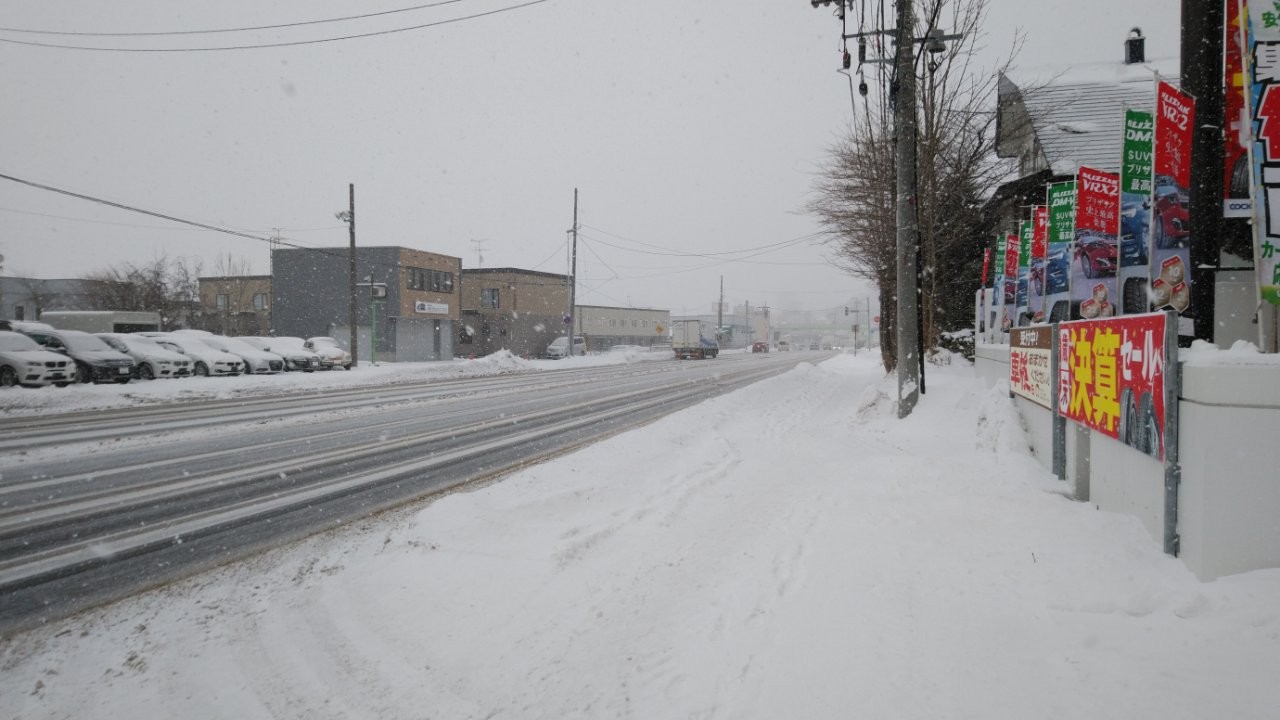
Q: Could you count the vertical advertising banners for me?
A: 11